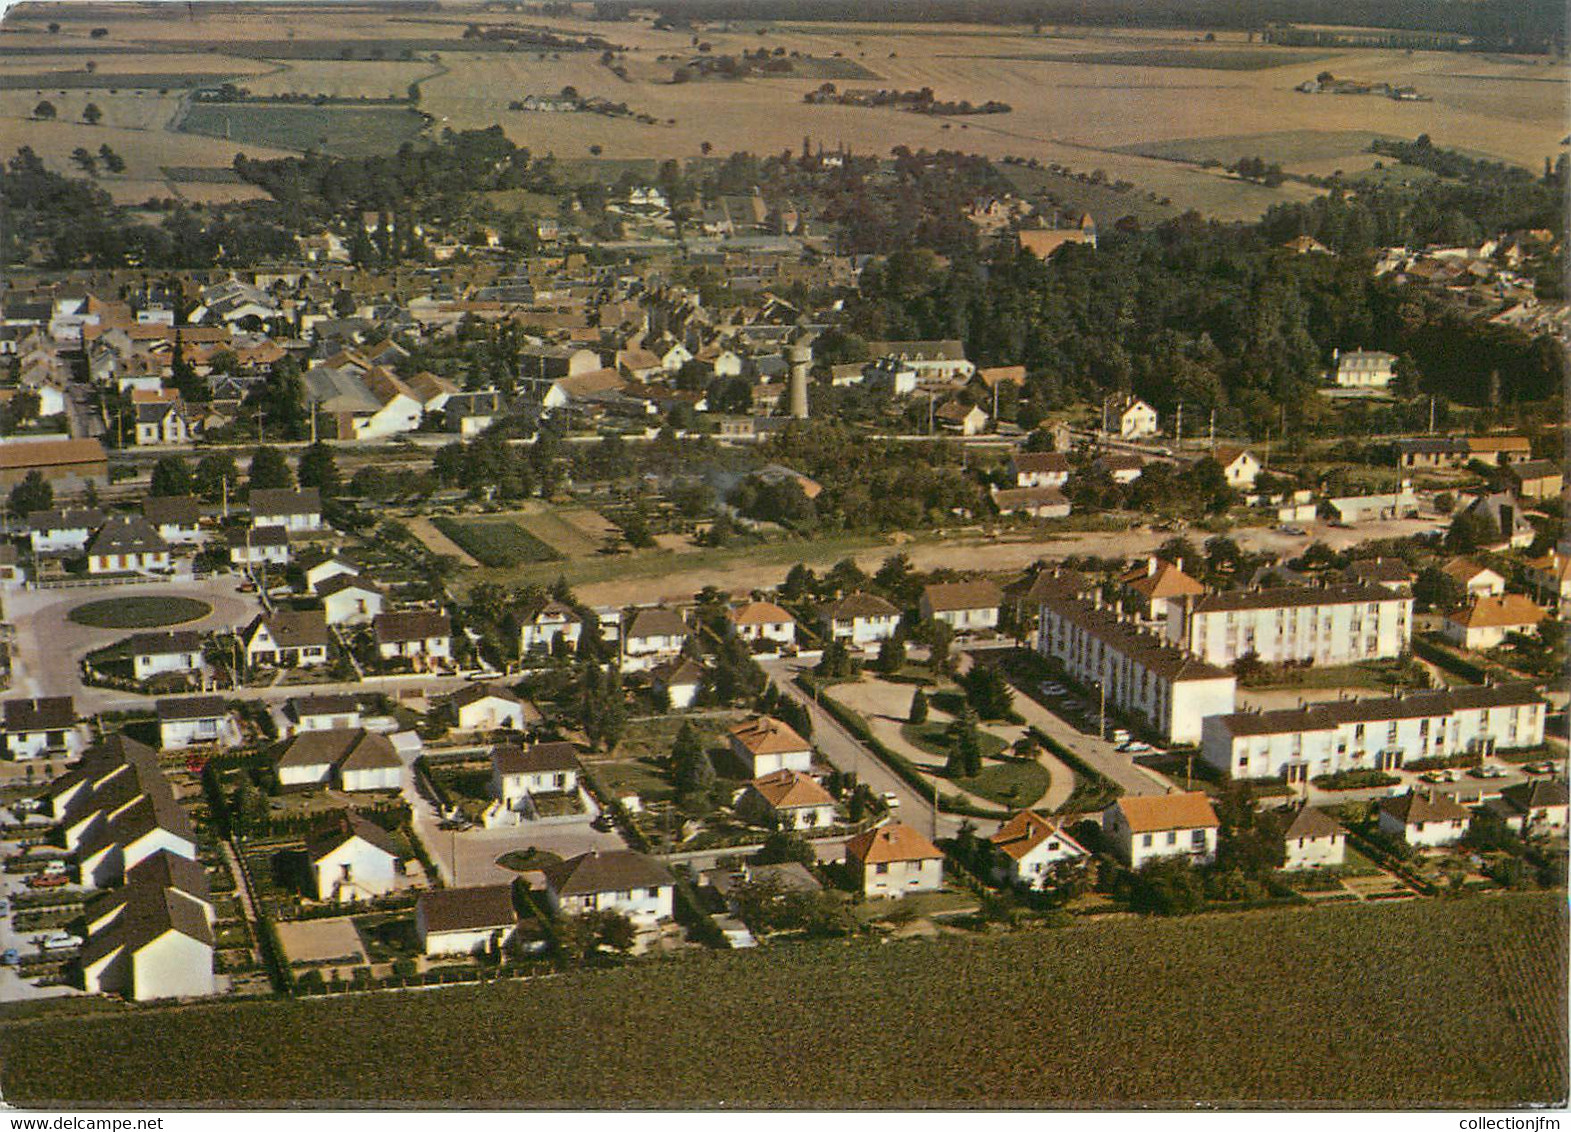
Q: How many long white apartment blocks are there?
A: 3